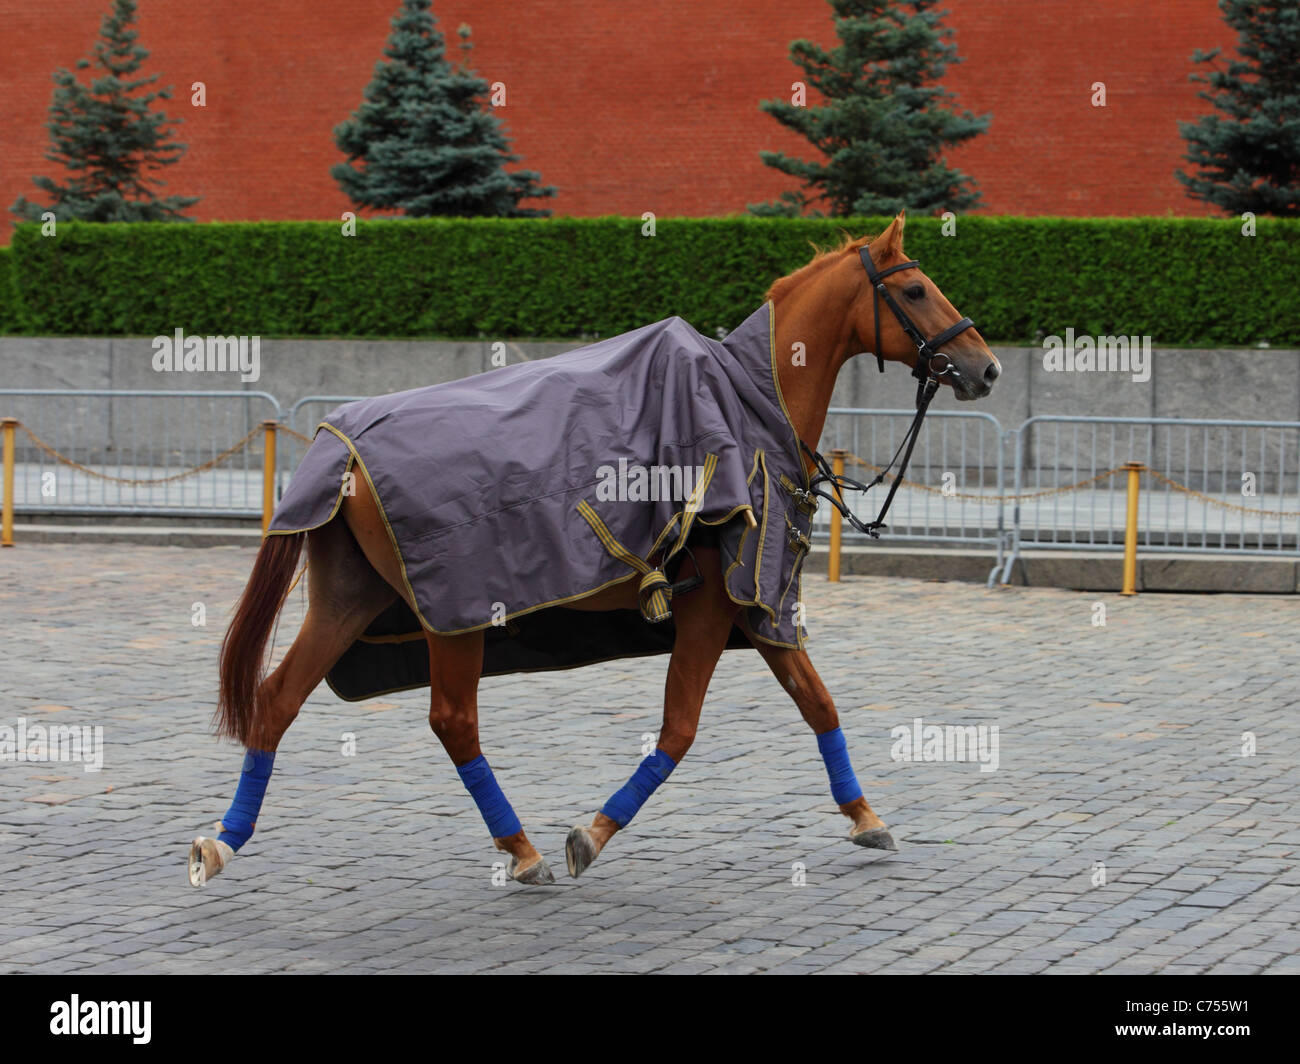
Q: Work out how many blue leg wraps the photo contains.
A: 4